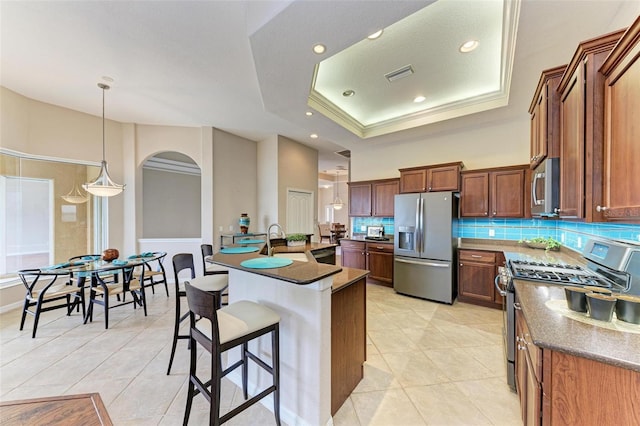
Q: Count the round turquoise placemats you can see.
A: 3